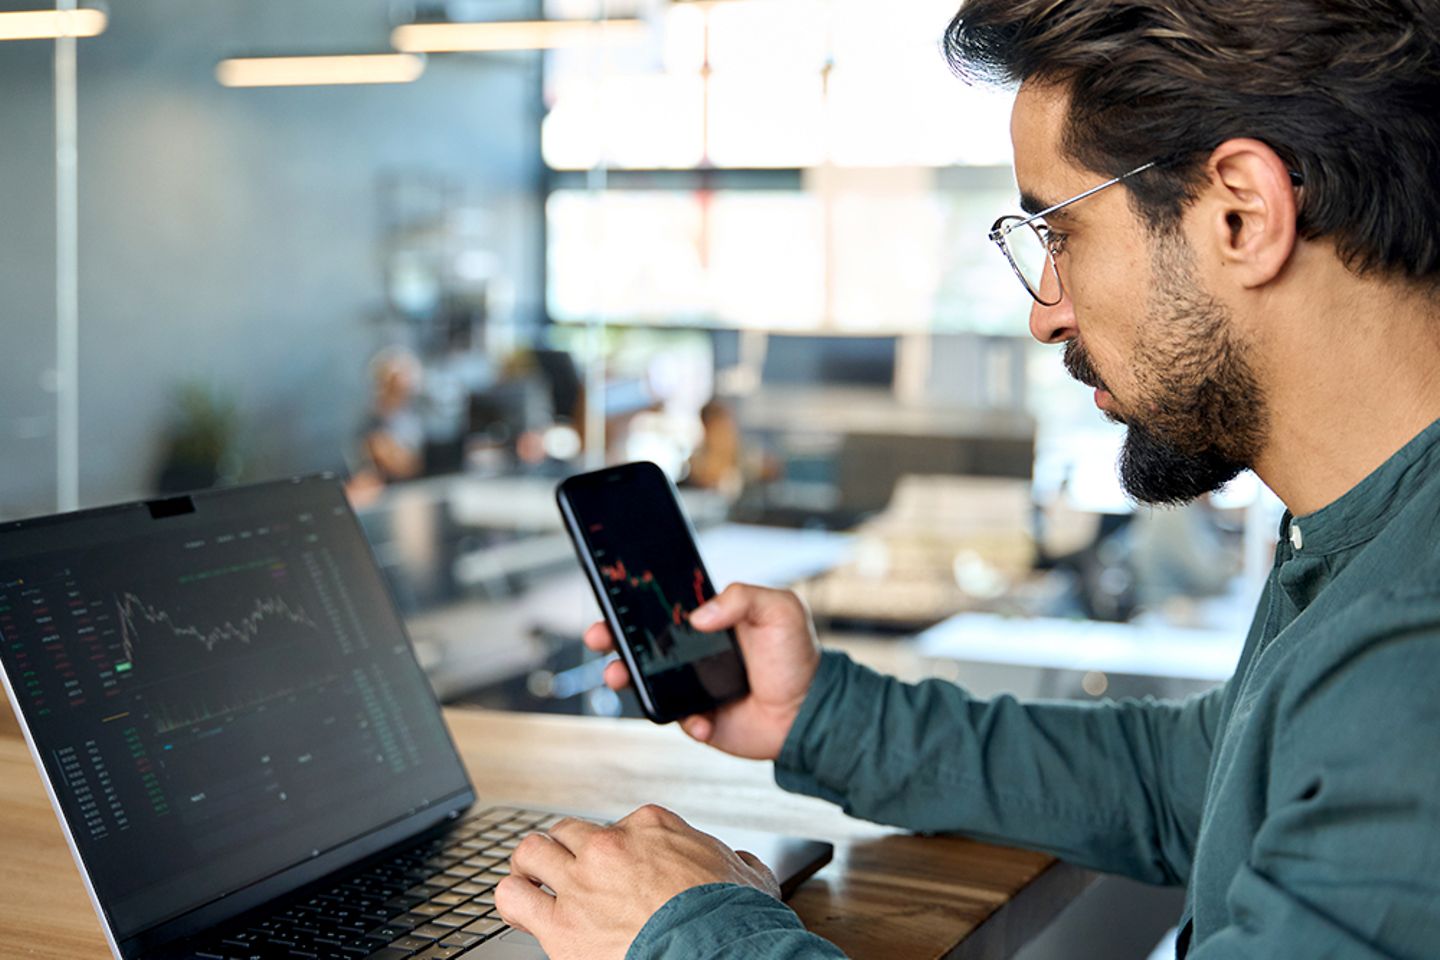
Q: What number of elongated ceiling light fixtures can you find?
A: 3